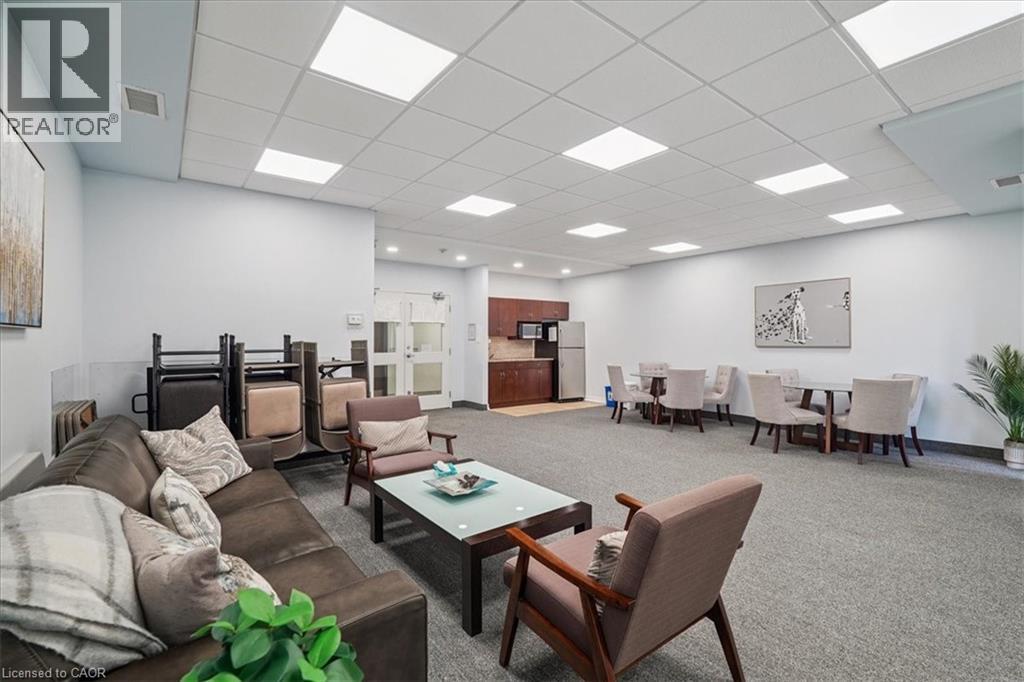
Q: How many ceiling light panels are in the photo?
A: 9